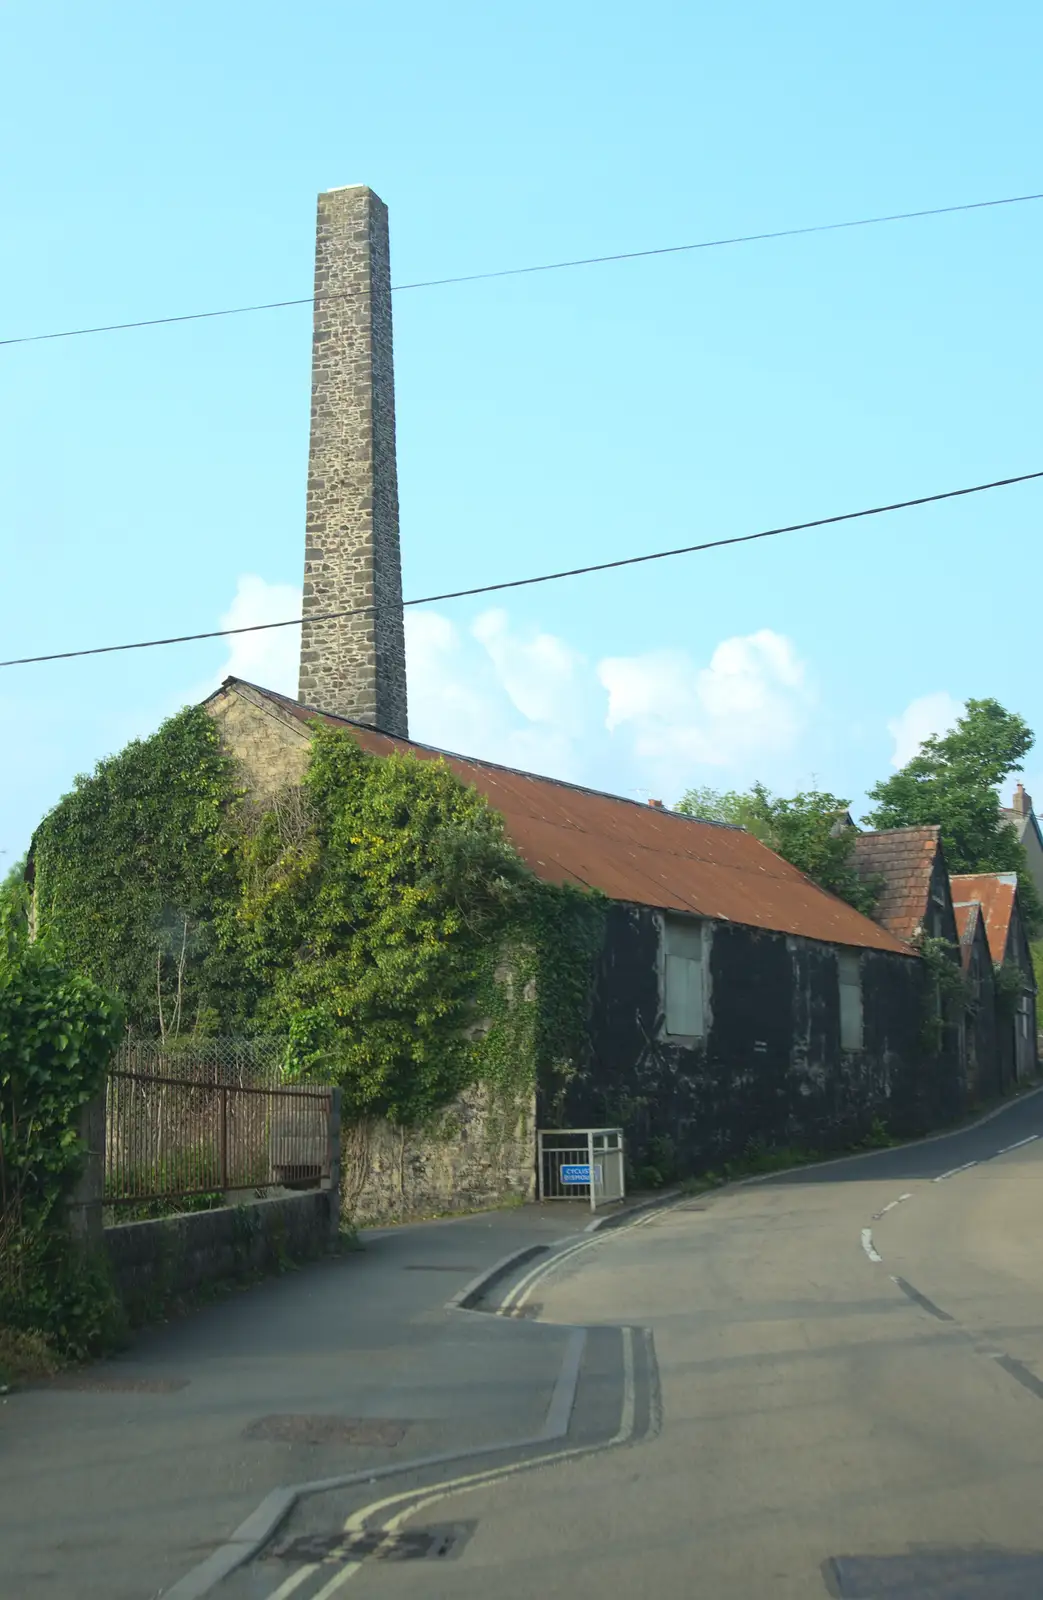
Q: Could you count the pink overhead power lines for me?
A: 0